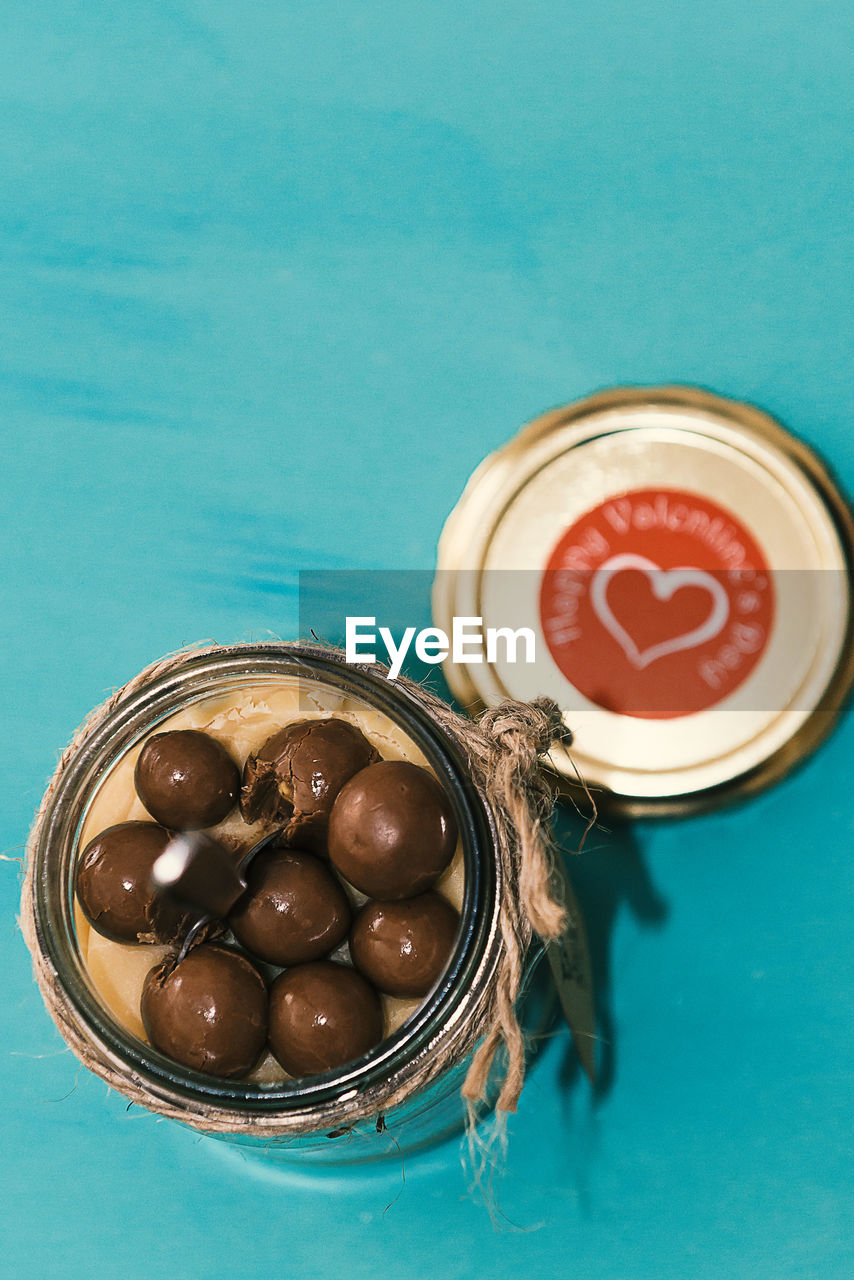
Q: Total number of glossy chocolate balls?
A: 8